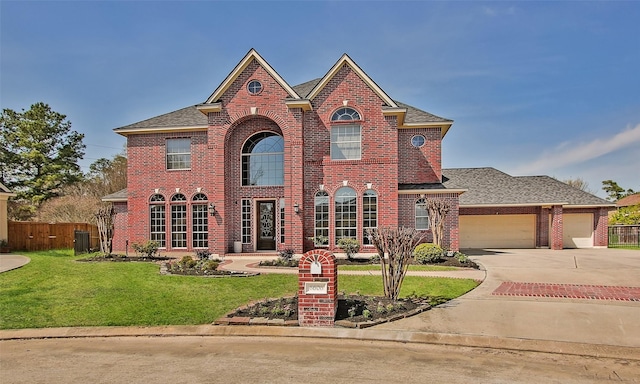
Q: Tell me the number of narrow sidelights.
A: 2